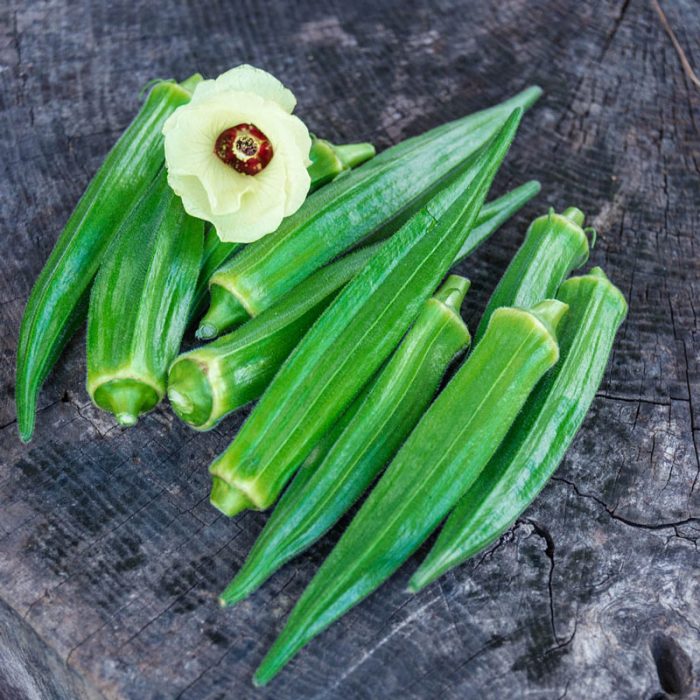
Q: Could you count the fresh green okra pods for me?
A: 10